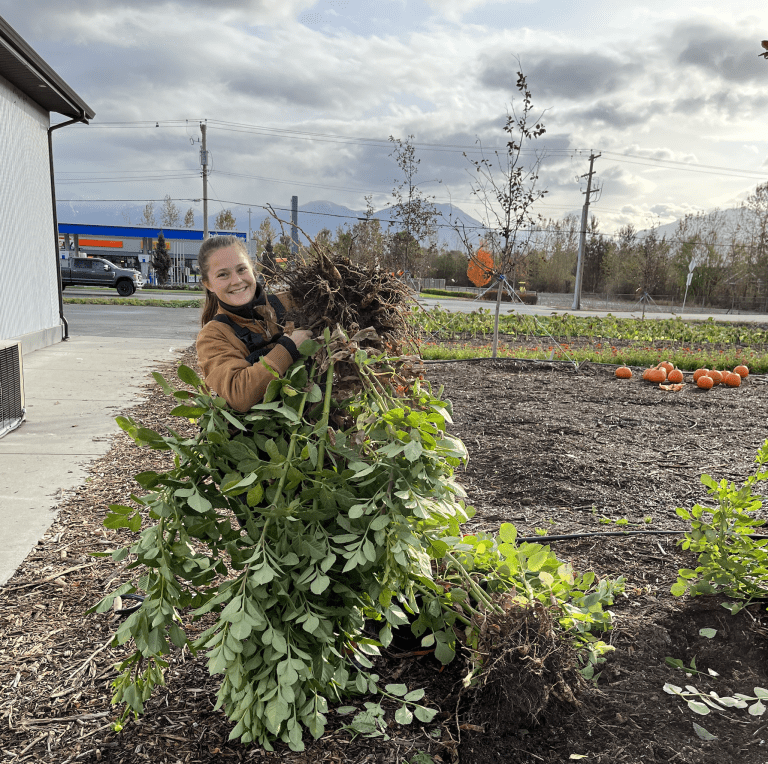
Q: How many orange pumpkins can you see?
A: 11